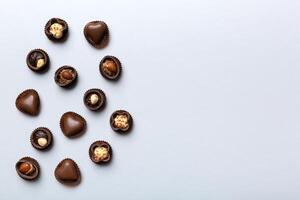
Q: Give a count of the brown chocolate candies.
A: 13